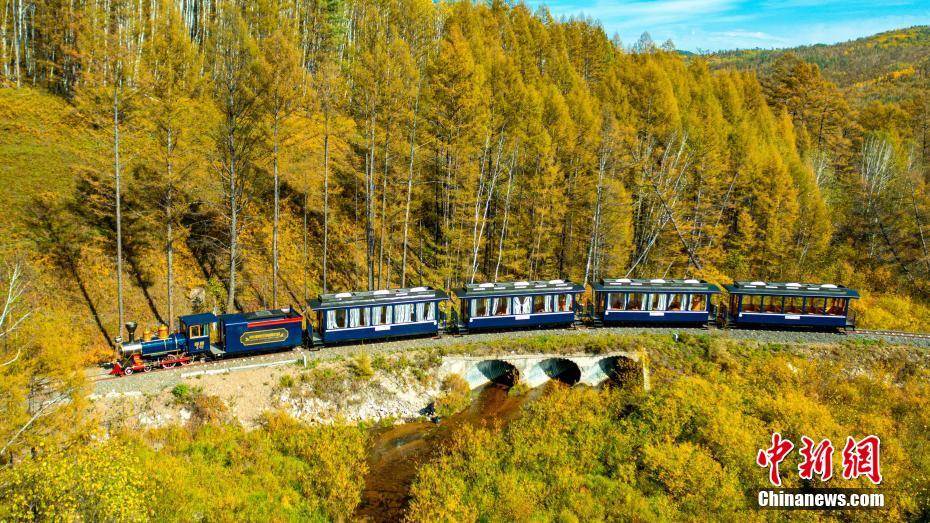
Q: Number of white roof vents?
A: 12